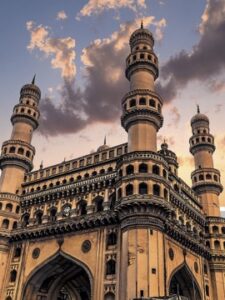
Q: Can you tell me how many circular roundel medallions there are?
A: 4